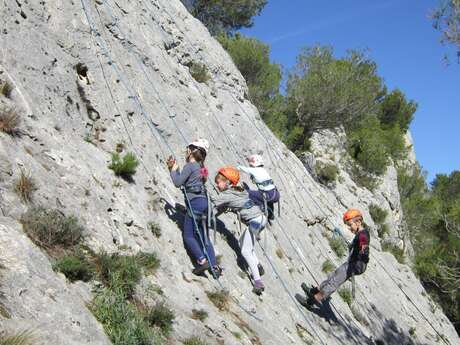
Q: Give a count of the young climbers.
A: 4